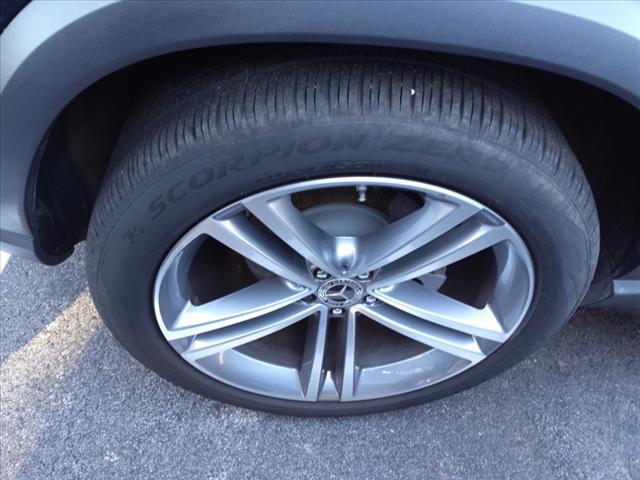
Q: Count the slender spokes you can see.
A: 10